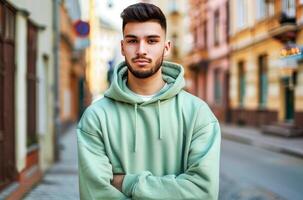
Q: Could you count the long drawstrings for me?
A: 2